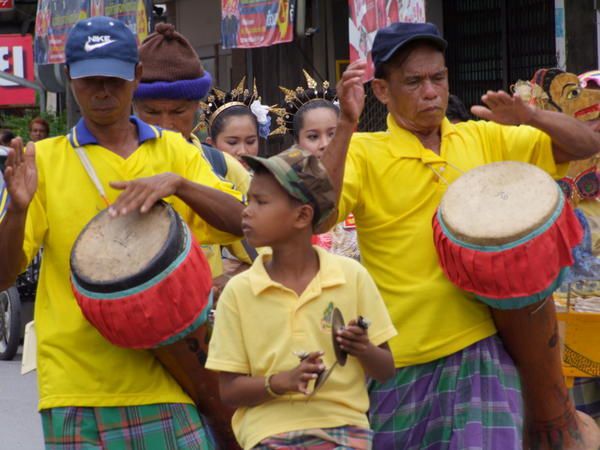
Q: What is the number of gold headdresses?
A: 2